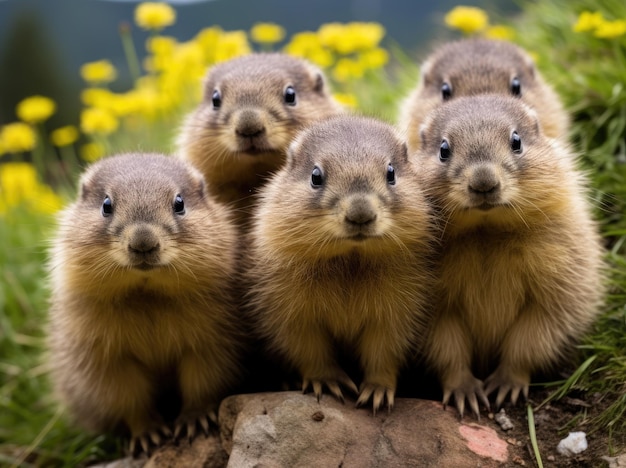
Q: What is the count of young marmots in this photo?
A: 5